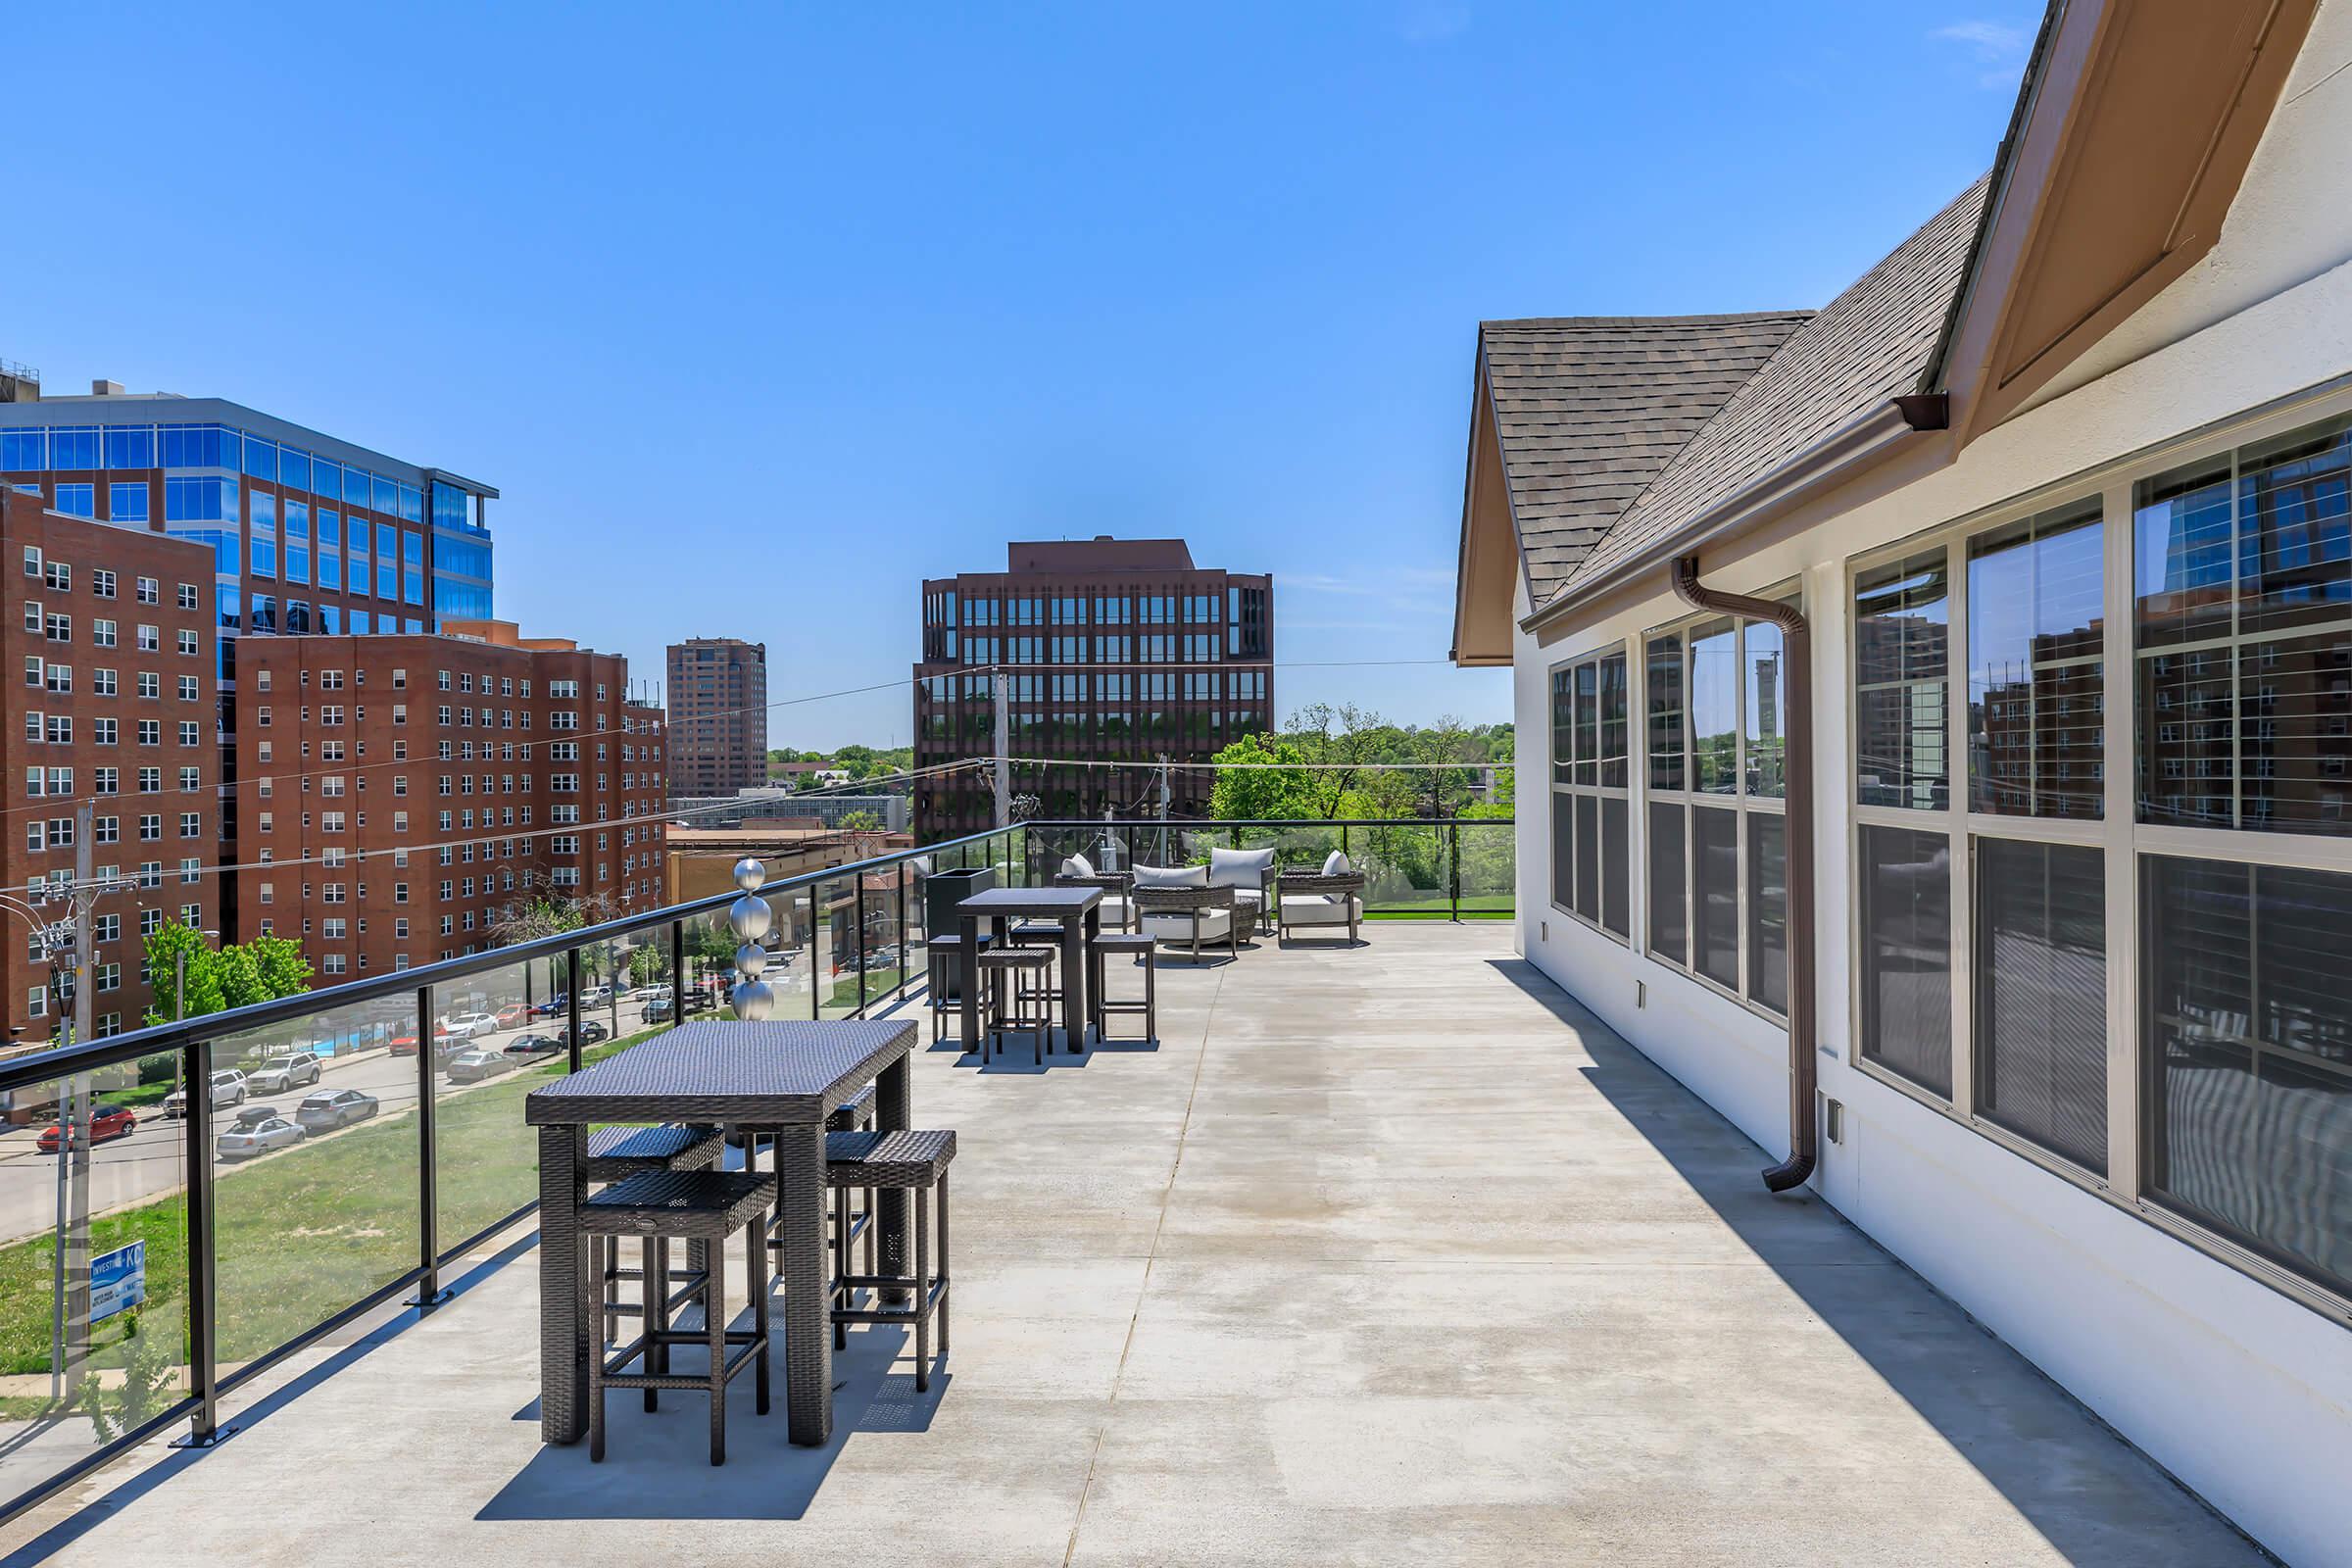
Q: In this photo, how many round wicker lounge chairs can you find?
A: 4